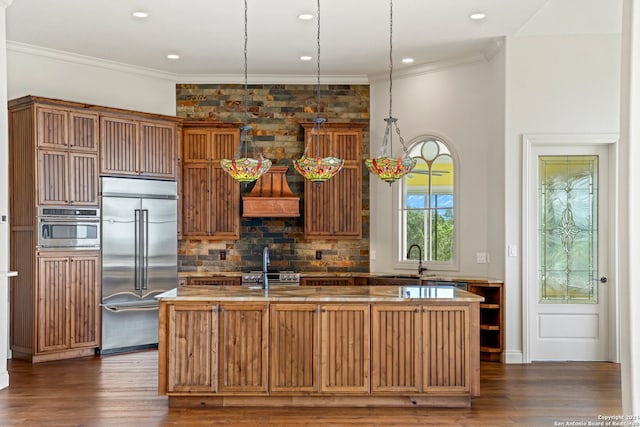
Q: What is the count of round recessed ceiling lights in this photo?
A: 6